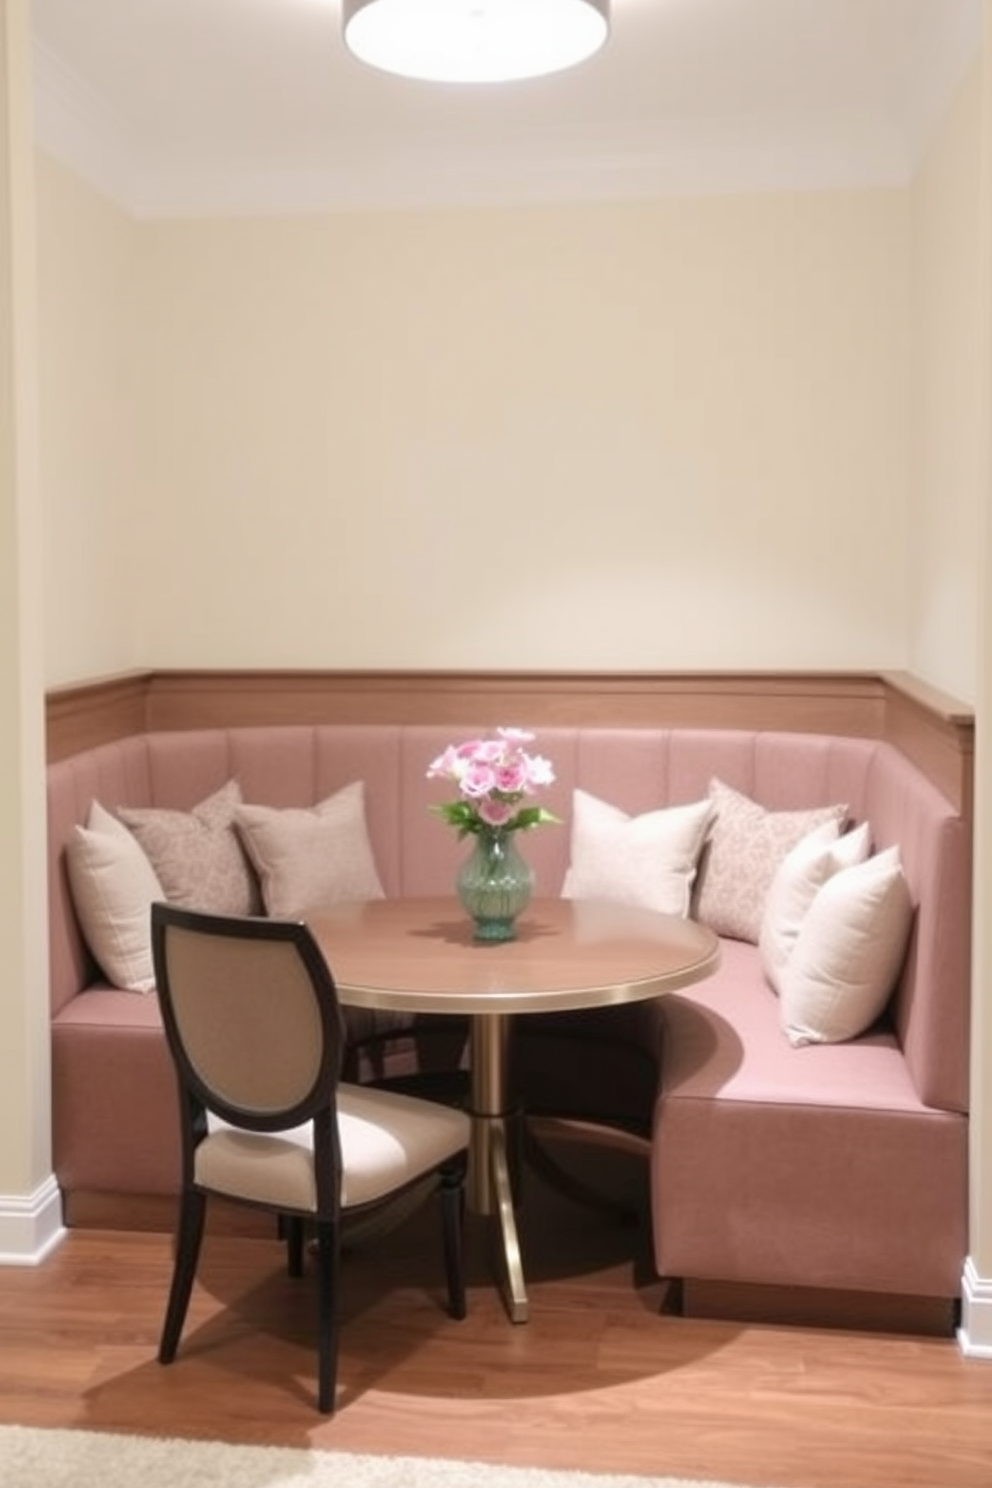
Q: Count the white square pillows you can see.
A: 4